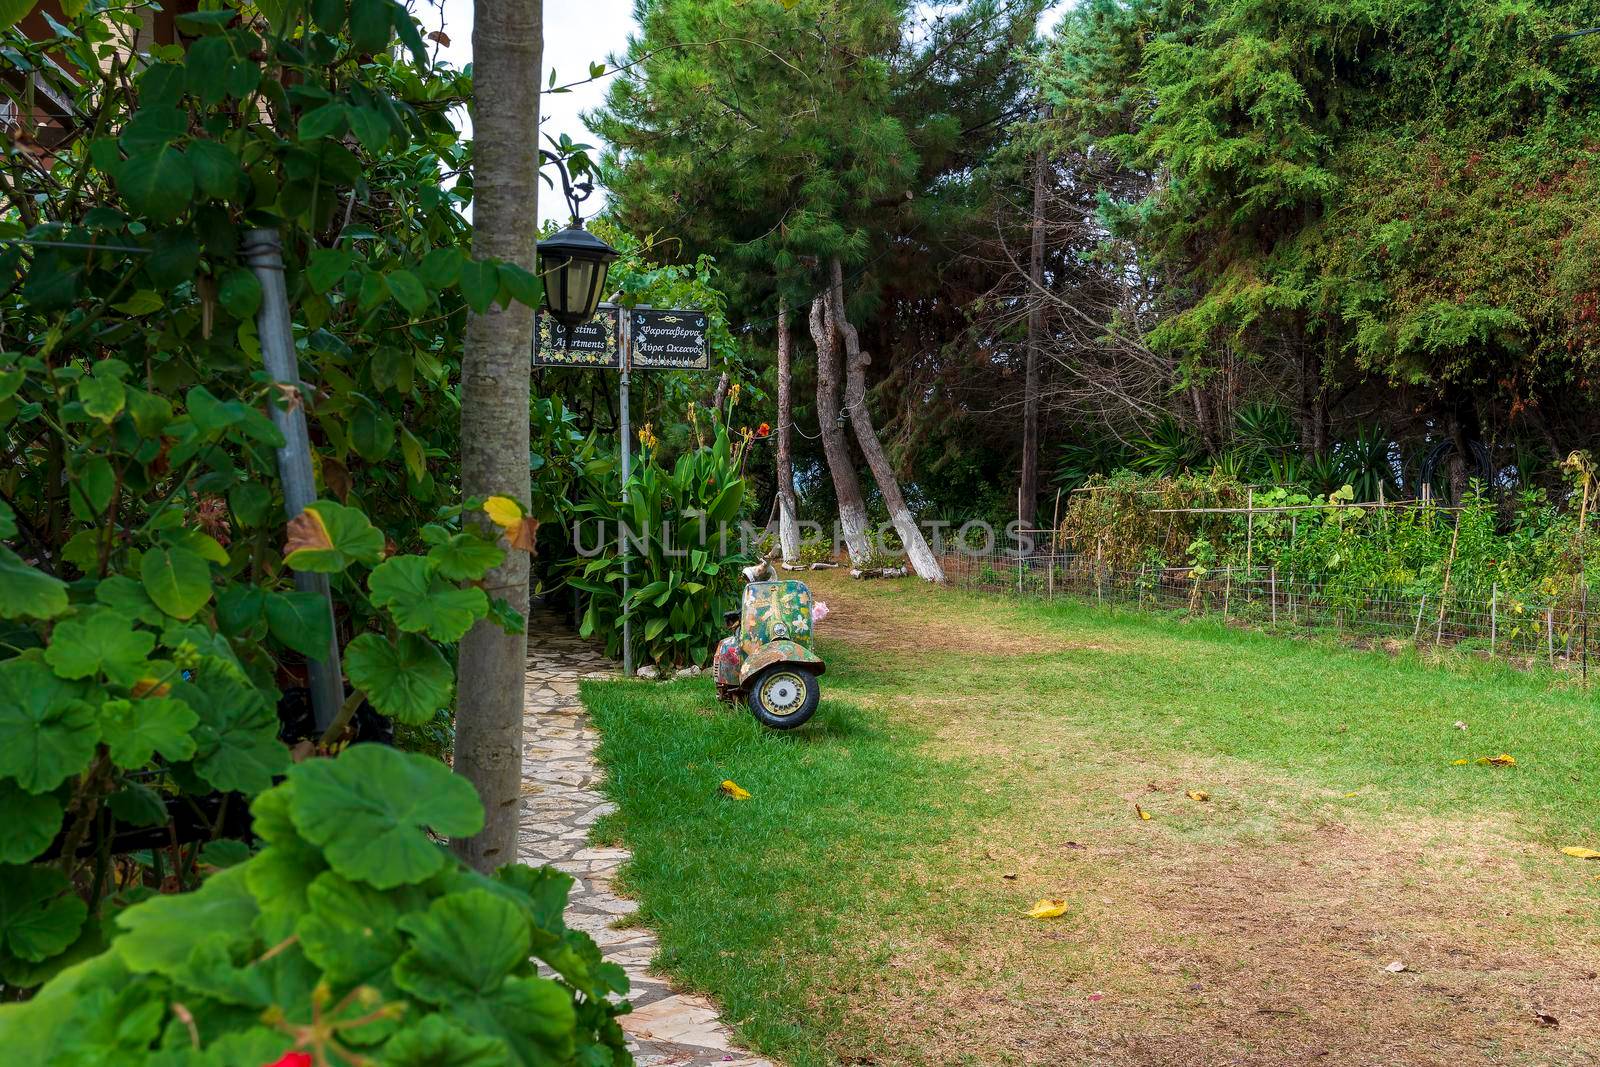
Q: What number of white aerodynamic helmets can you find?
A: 0